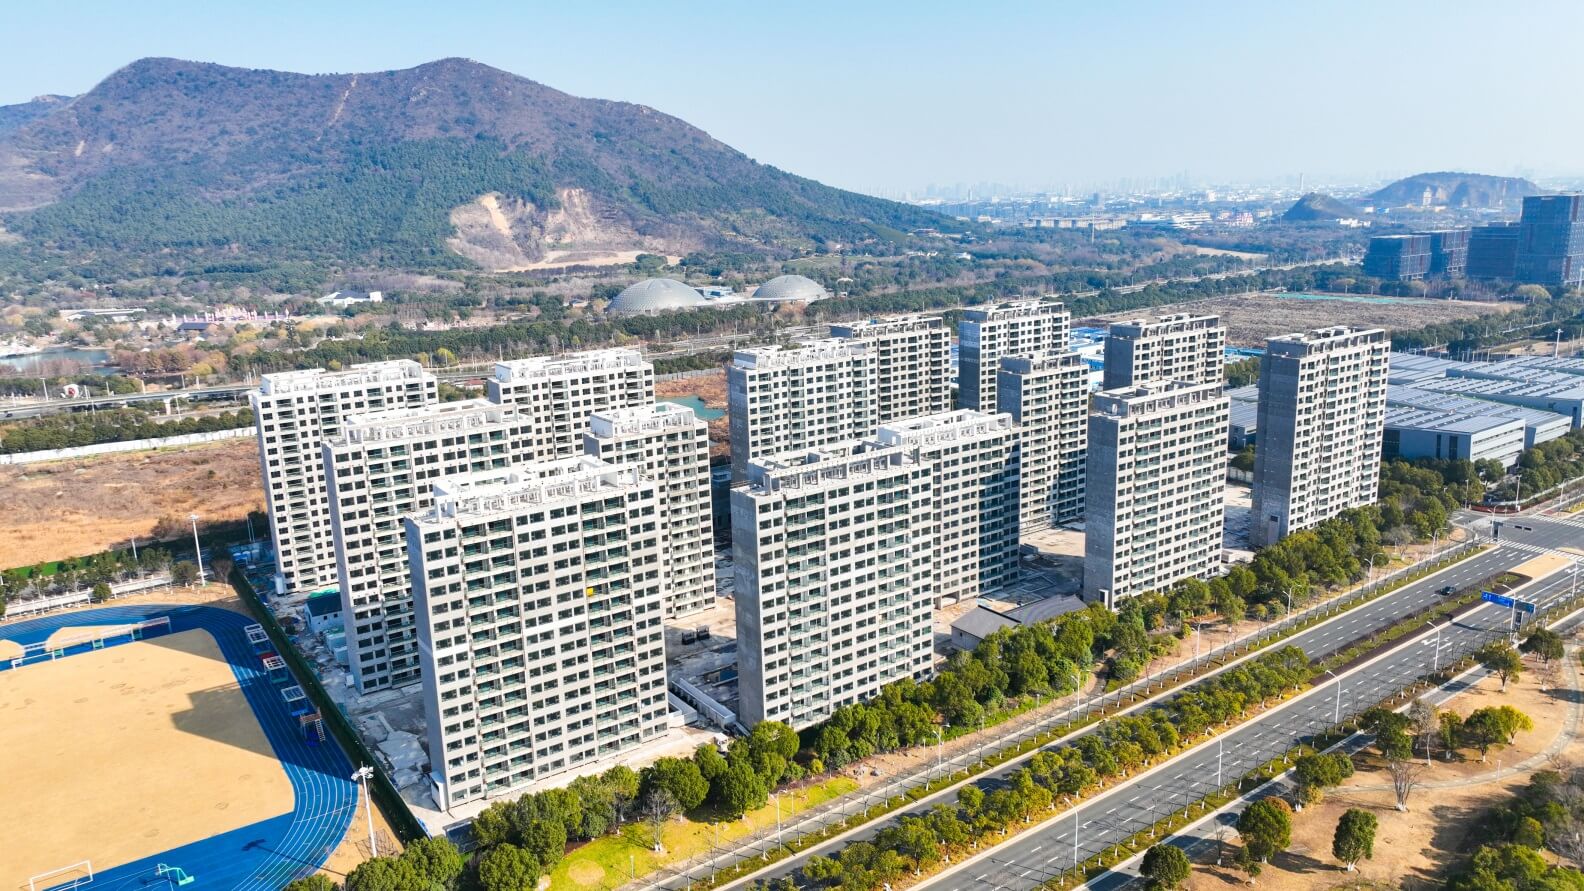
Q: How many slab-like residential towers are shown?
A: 14